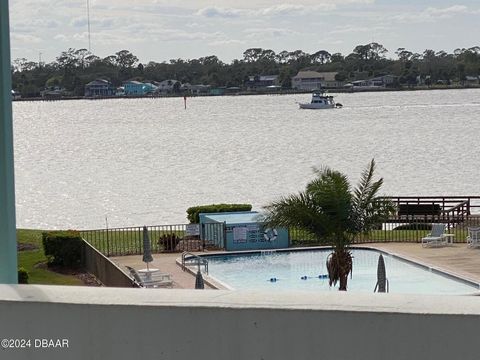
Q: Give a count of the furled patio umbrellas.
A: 3